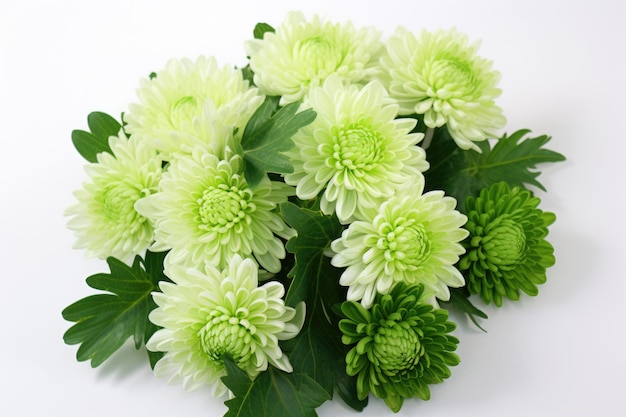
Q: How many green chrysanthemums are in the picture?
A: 2